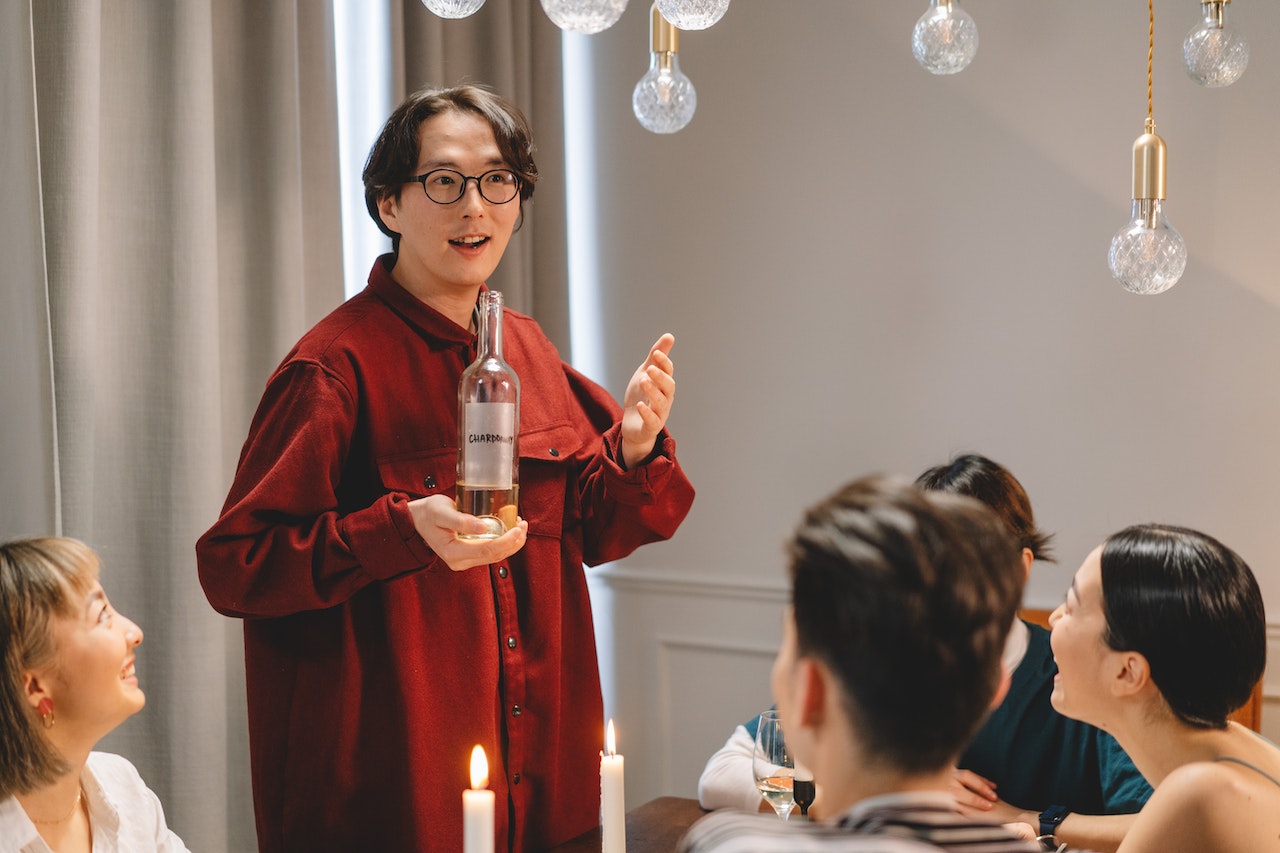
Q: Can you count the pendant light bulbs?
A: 7